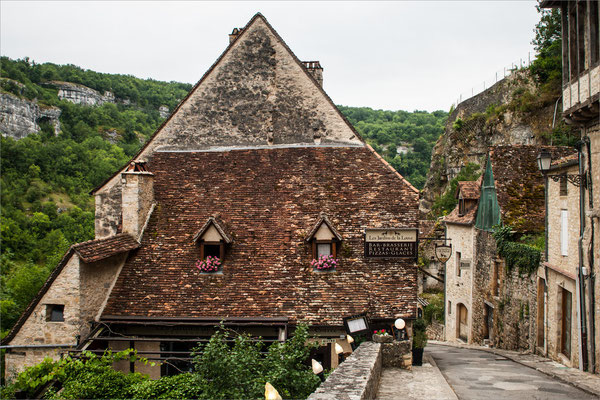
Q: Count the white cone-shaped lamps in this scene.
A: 4